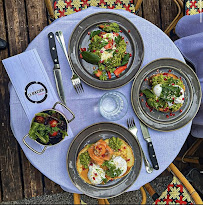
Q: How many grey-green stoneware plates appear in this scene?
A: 3